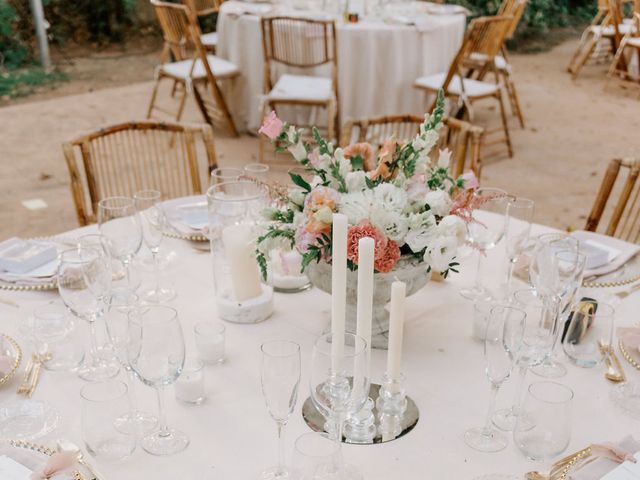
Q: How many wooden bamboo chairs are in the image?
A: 10